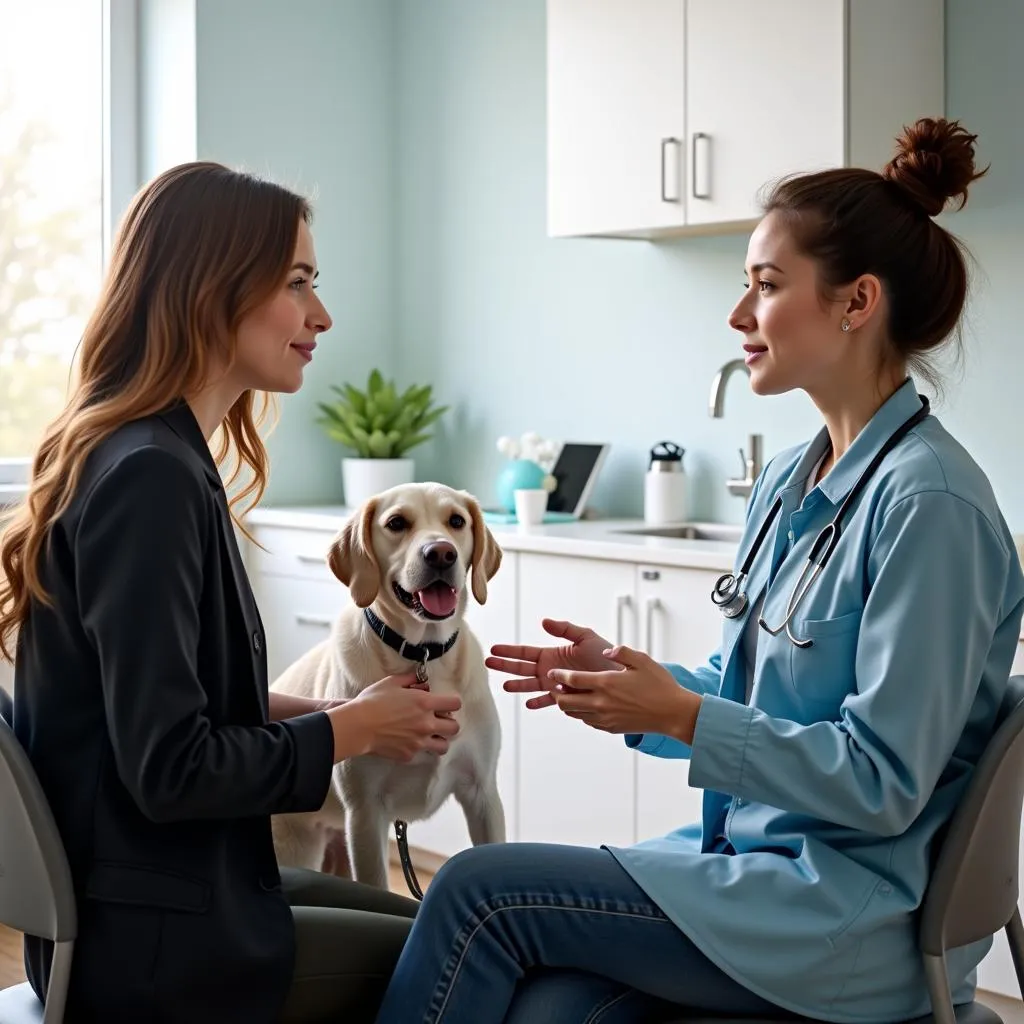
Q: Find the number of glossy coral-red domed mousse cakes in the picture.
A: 0